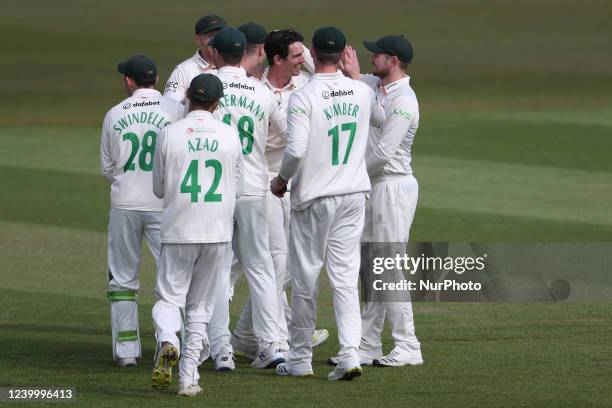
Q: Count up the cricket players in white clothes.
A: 8